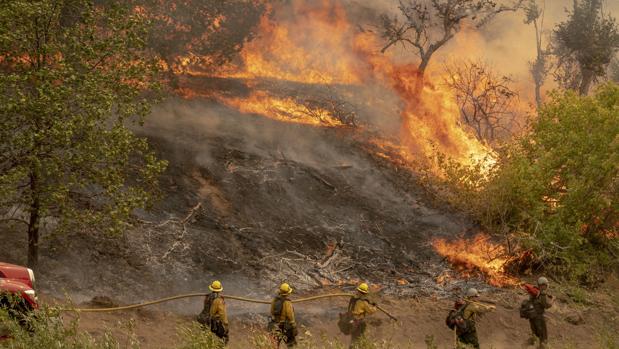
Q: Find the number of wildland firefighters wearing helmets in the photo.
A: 5